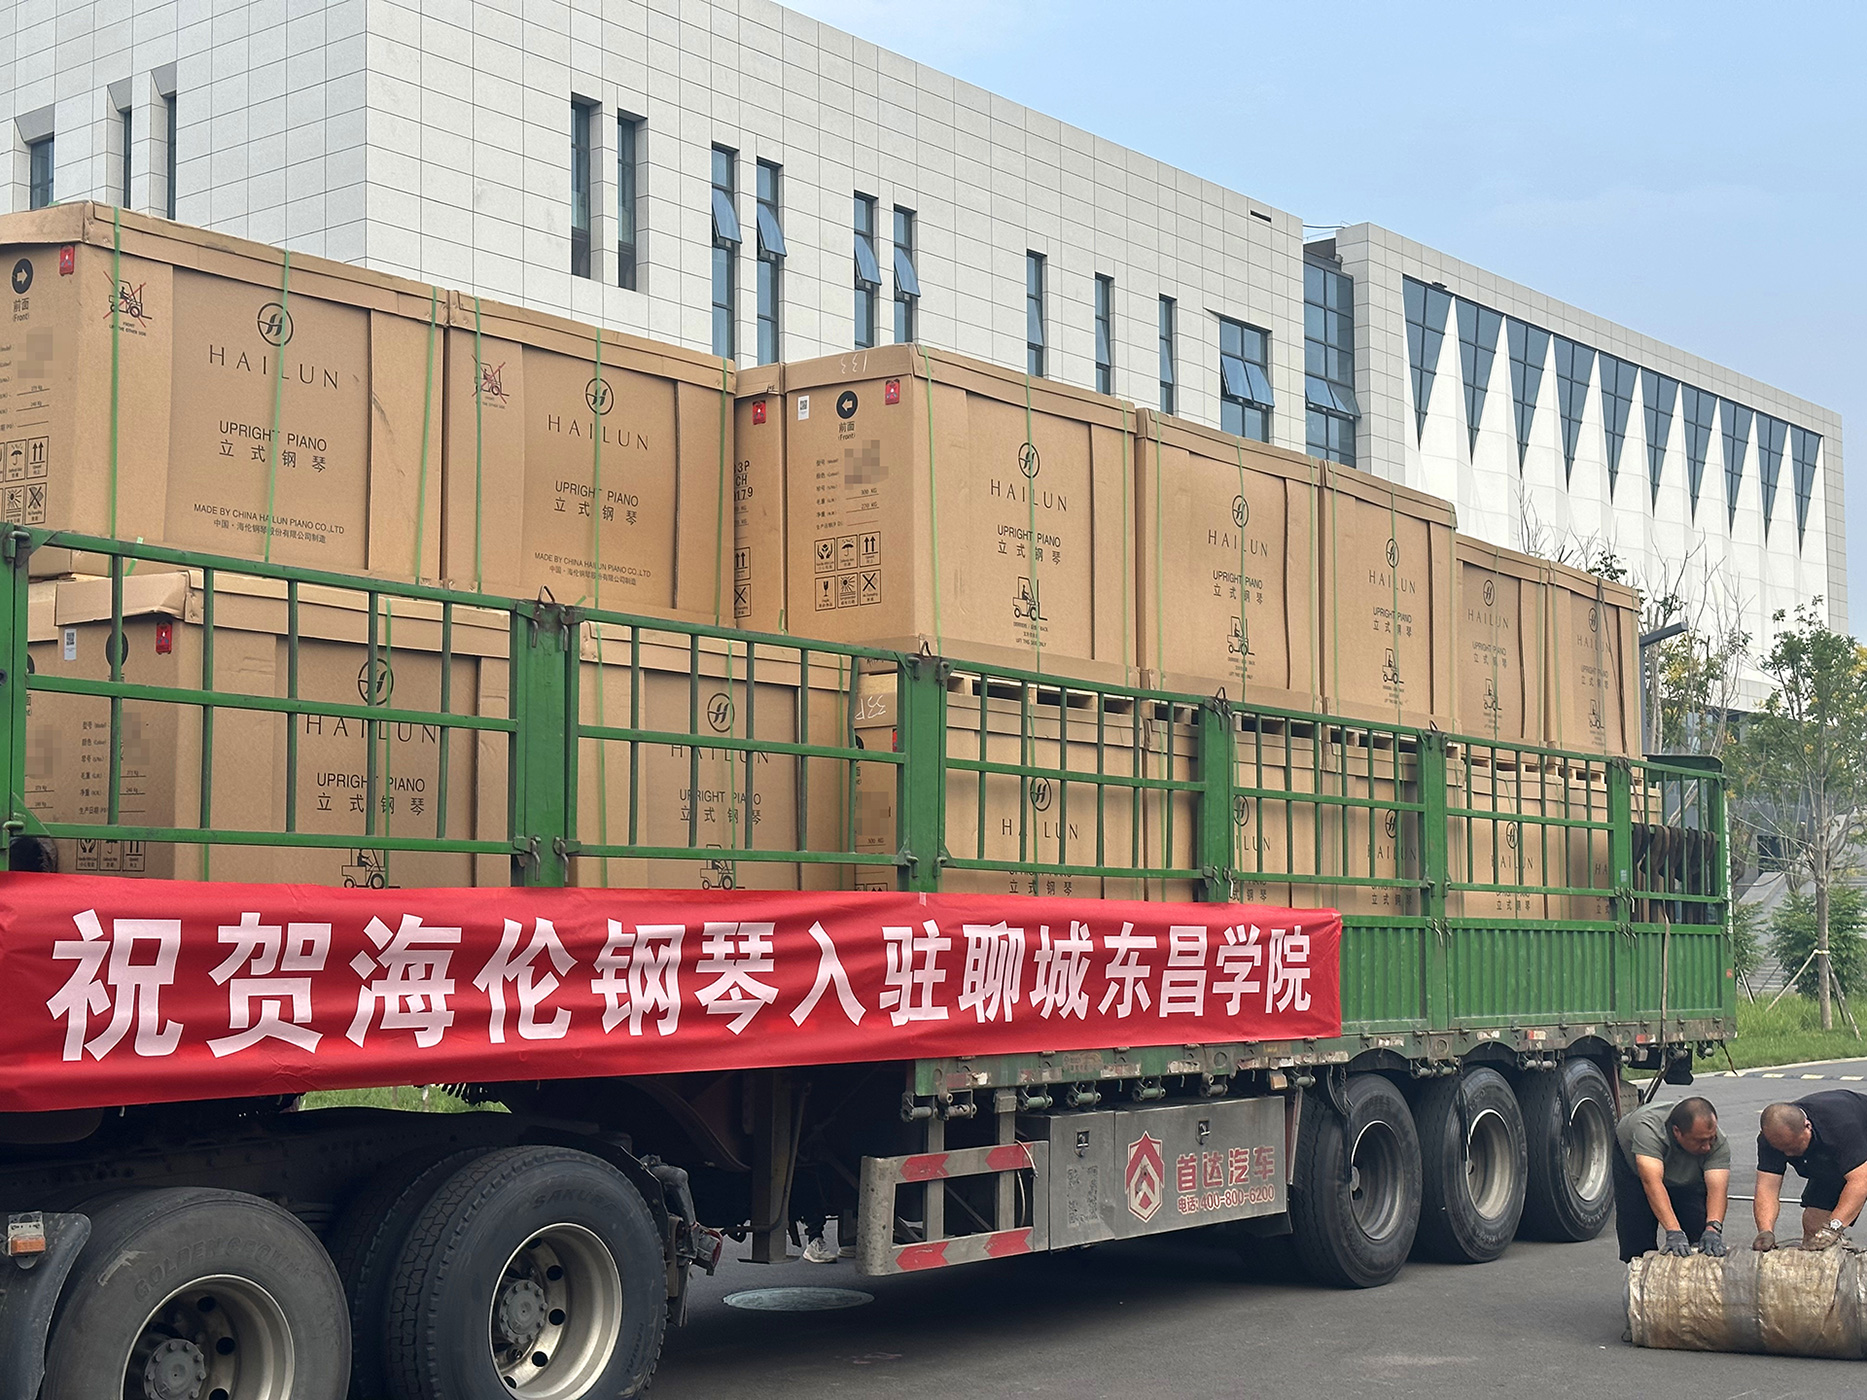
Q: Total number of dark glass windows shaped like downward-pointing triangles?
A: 10